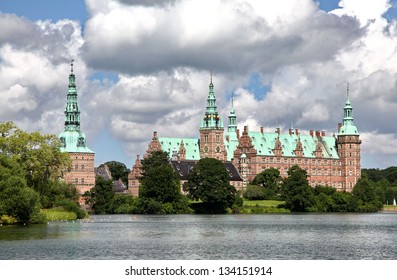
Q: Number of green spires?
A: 4